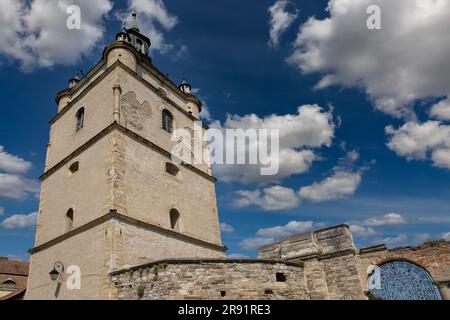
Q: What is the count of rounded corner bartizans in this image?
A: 3